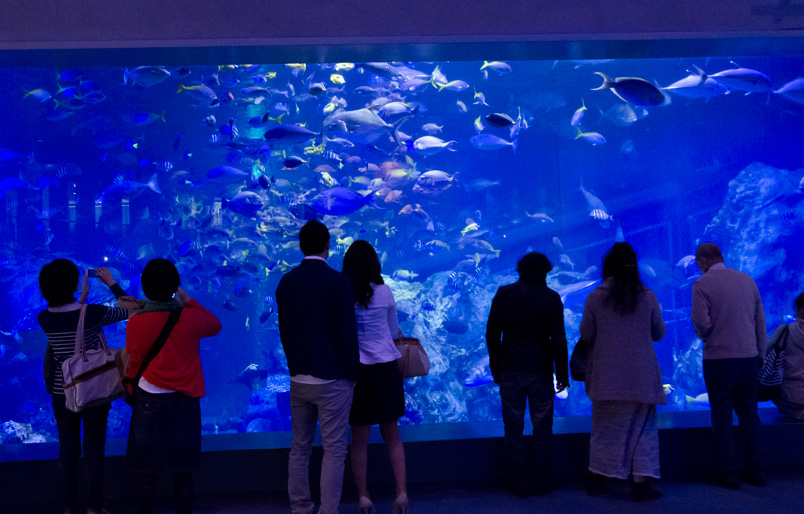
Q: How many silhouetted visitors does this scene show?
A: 8